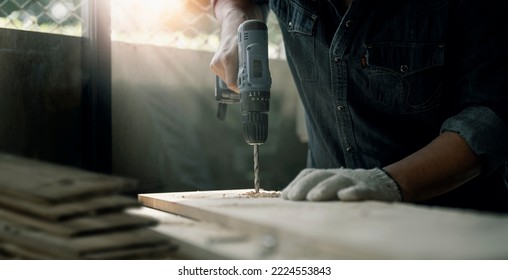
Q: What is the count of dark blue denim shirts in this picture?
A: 1